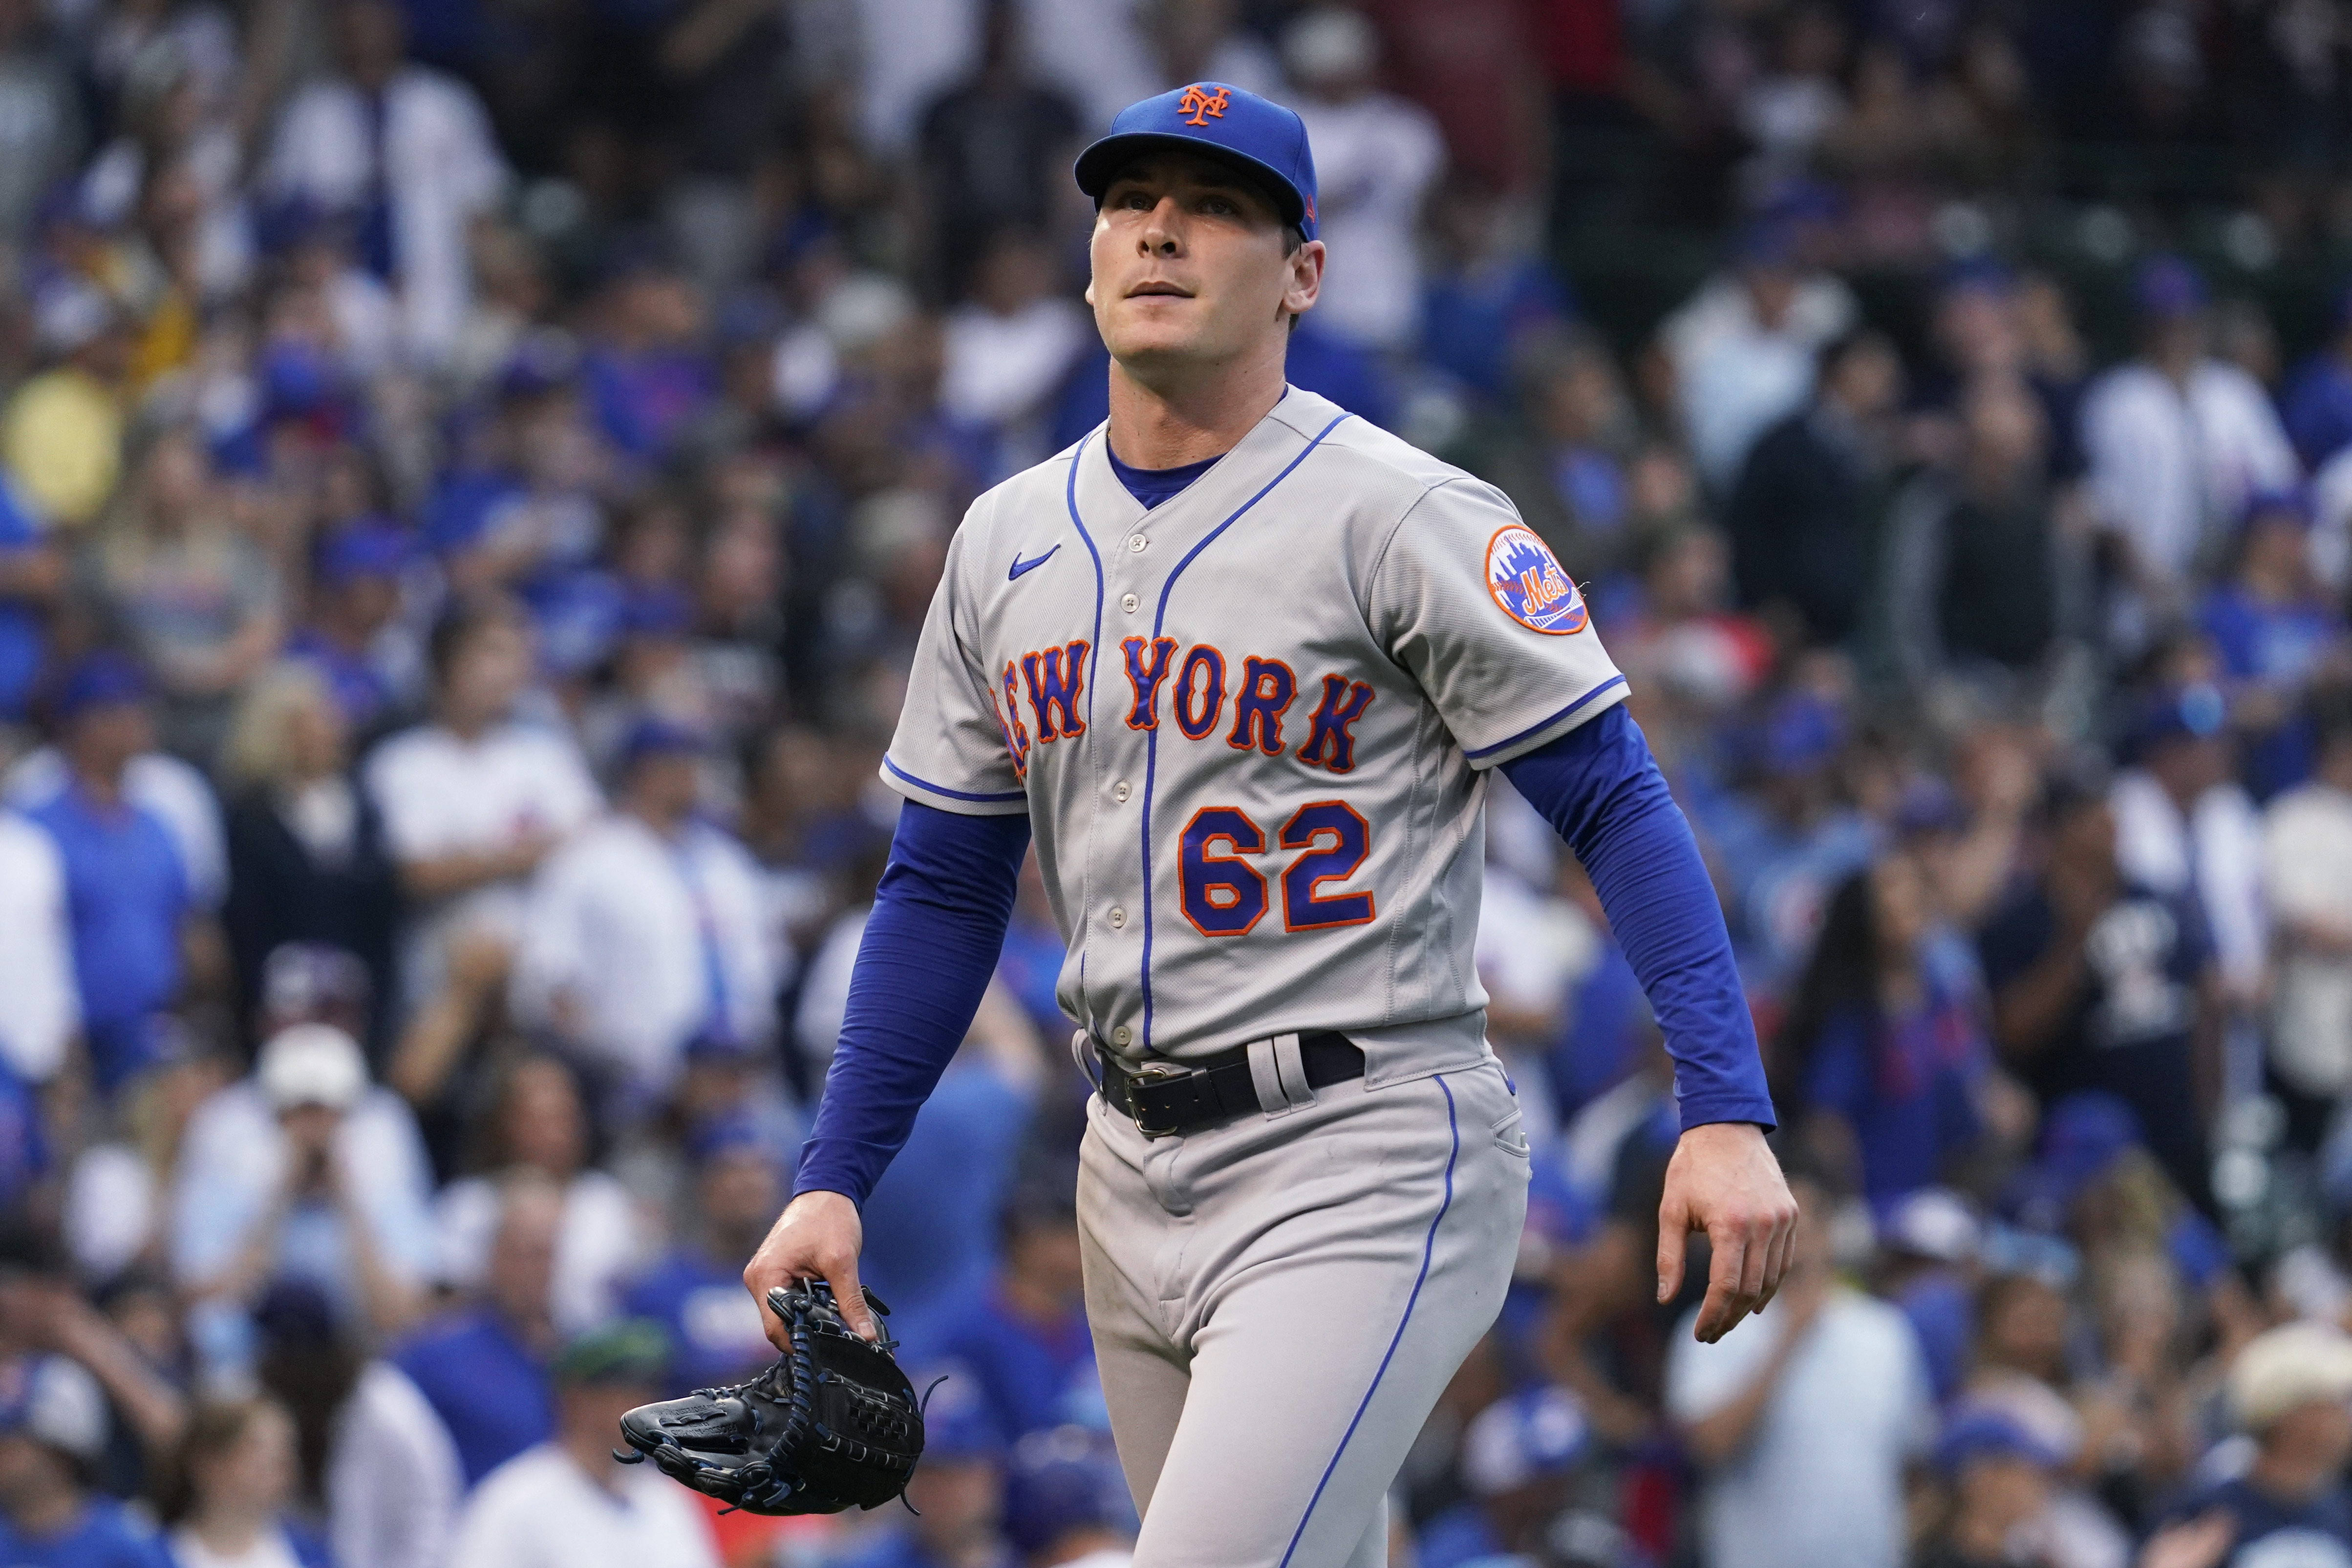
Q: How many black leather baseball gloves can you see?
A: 1